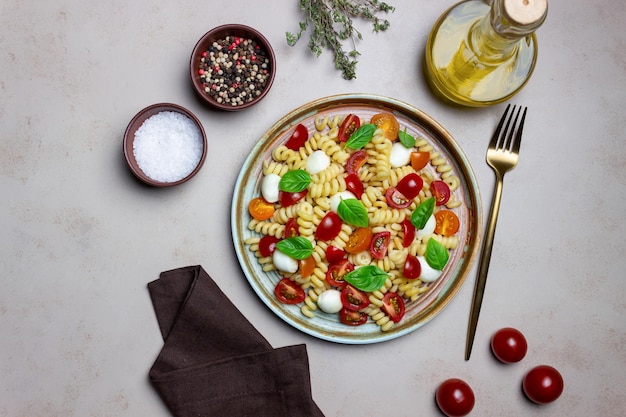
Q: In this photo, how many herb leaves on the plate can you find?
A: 8